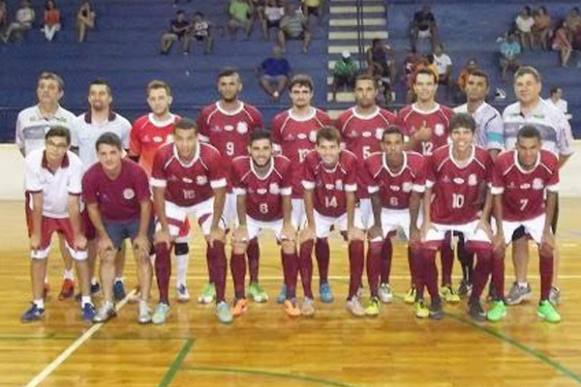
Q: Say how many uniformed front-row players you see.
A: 6